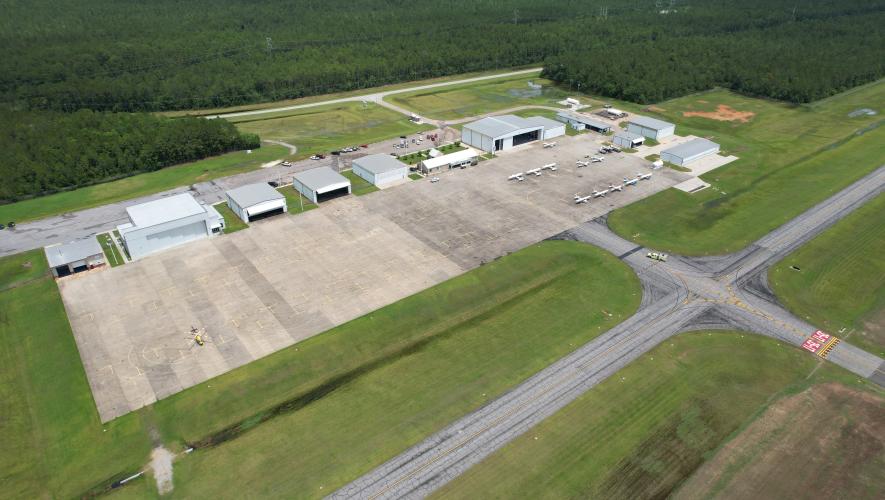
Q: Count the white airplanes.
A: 11